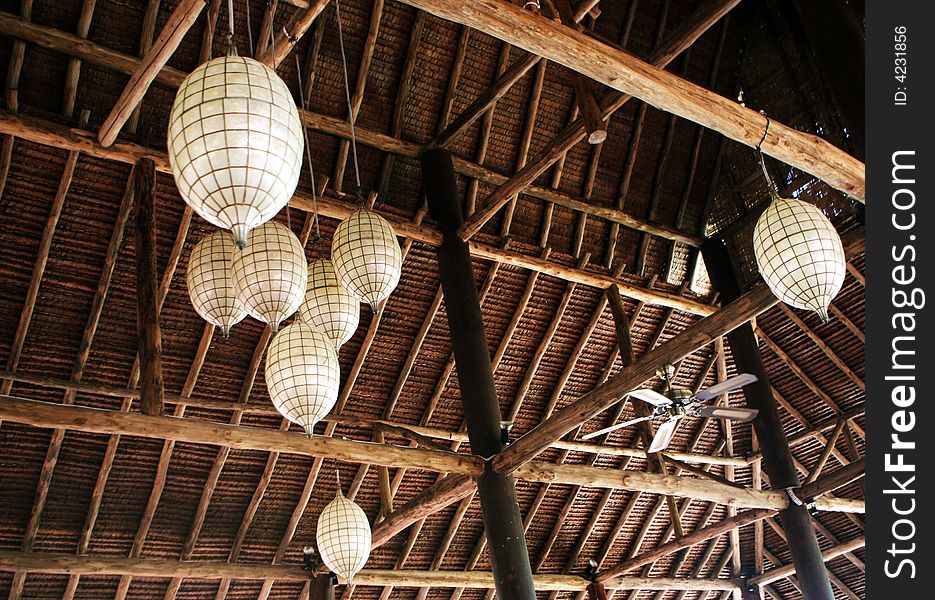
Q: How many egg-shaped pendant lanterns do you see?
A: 8